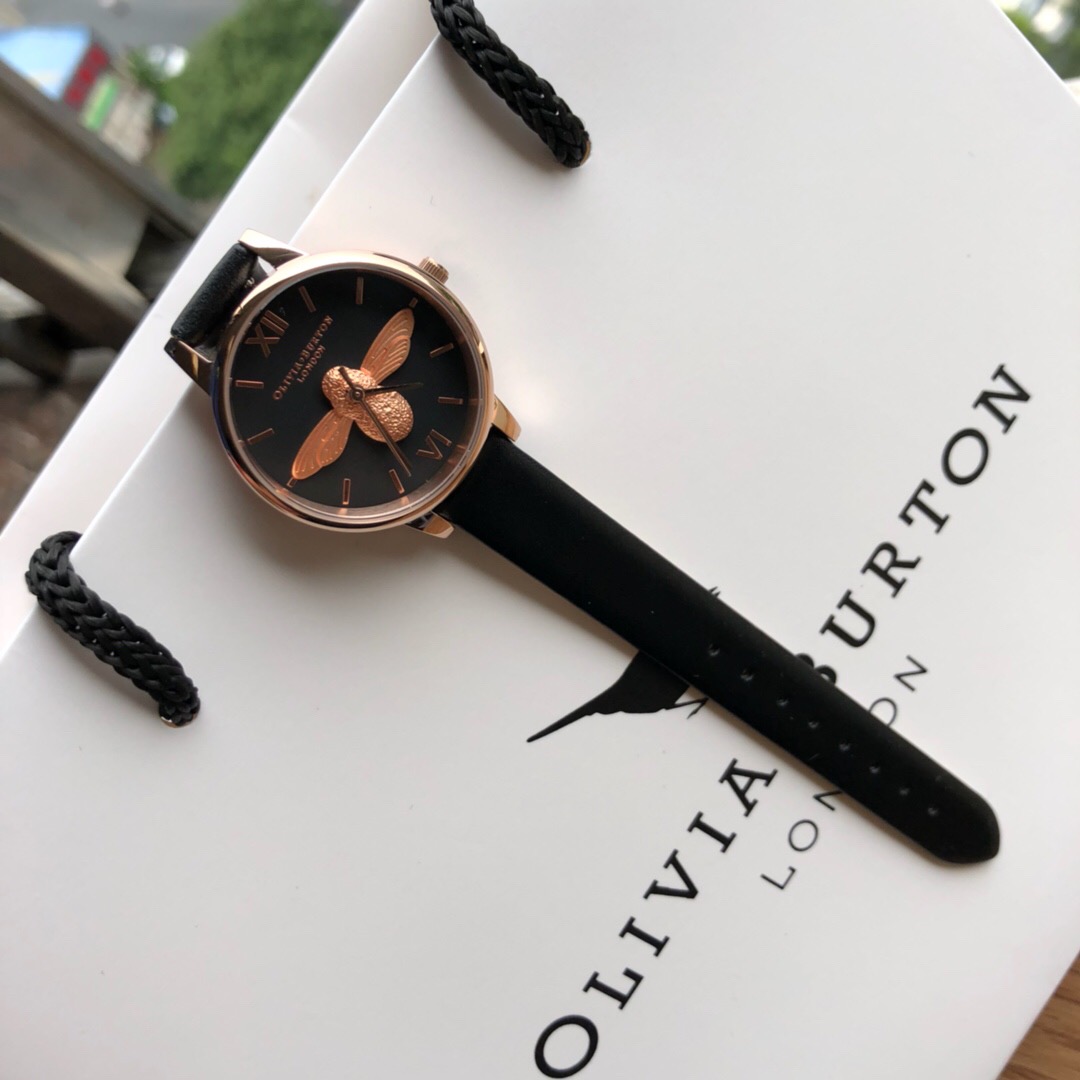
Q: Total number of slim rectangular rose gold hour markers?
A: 10